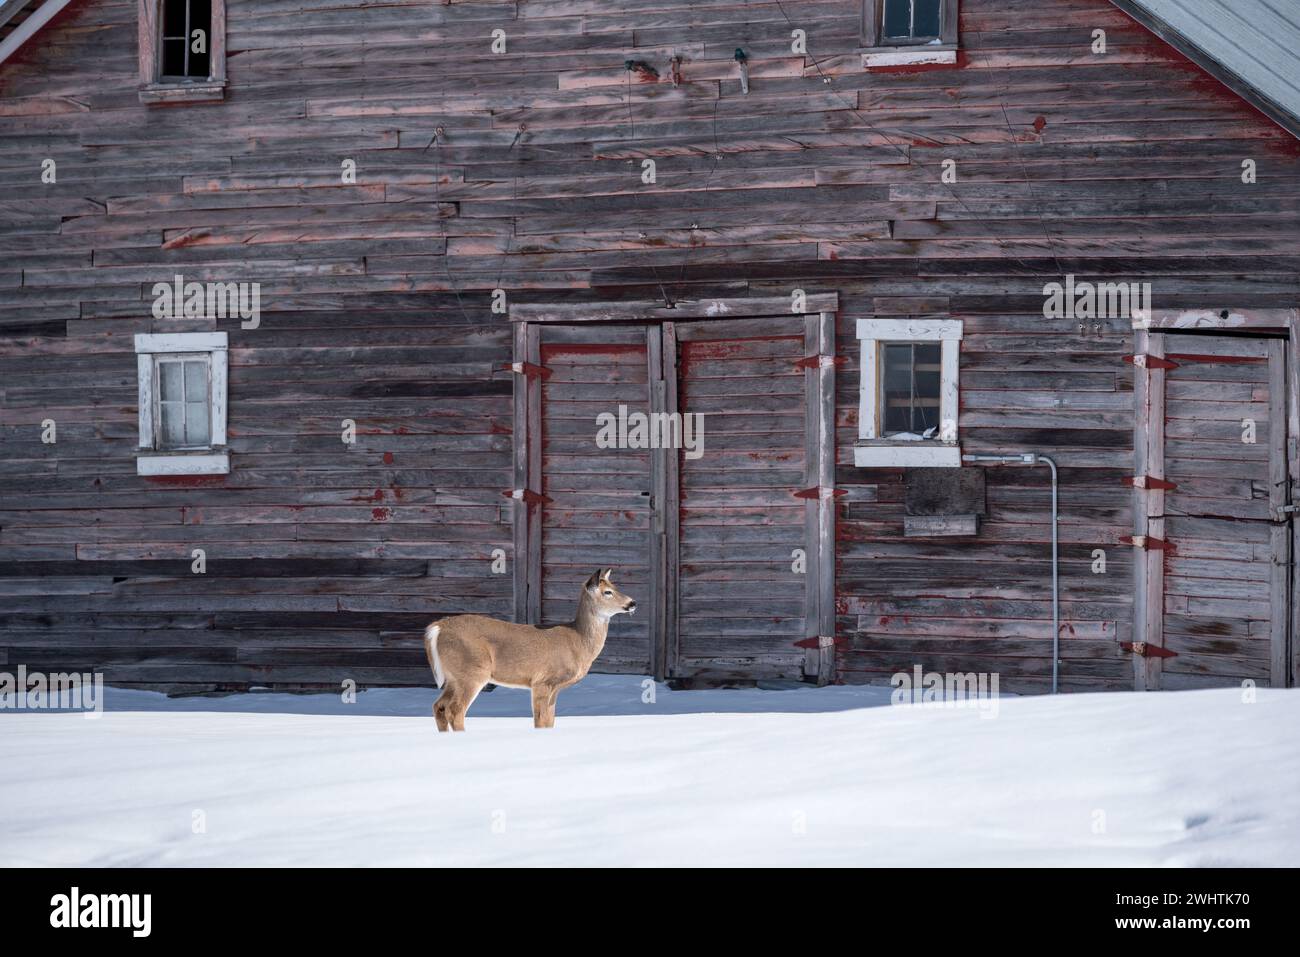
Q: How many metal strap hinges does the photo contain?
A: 9